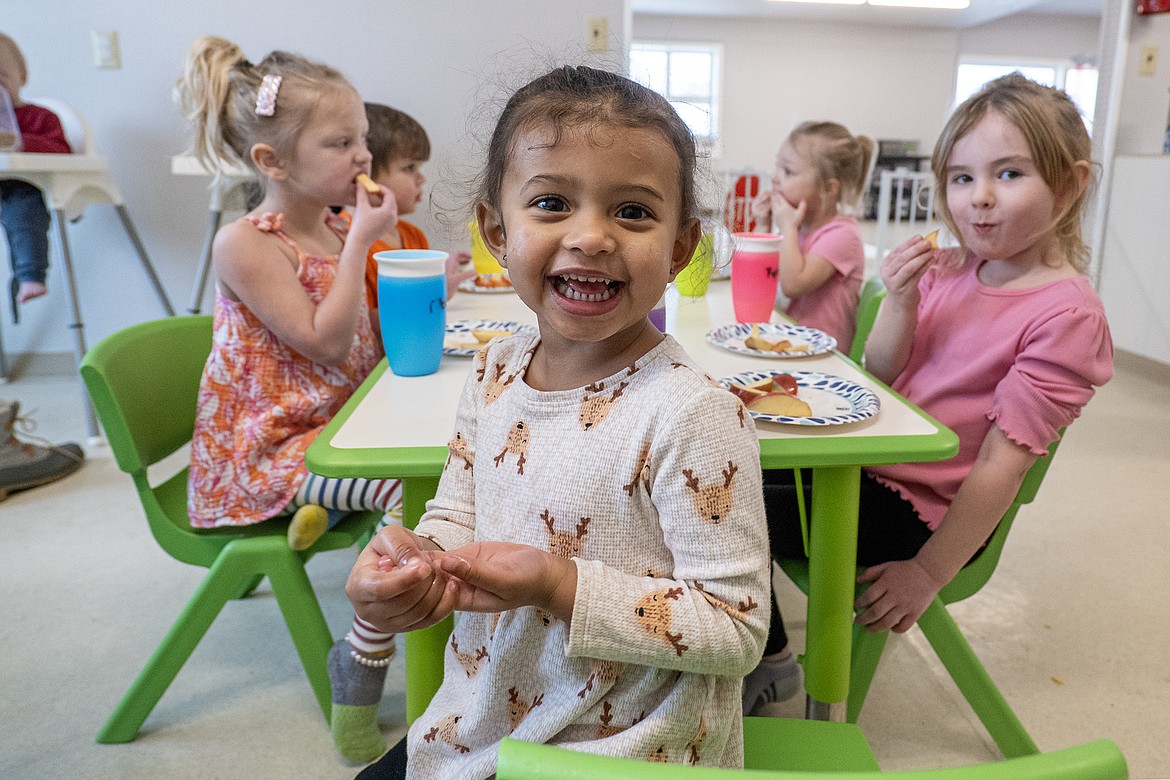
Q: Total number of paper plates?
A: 4